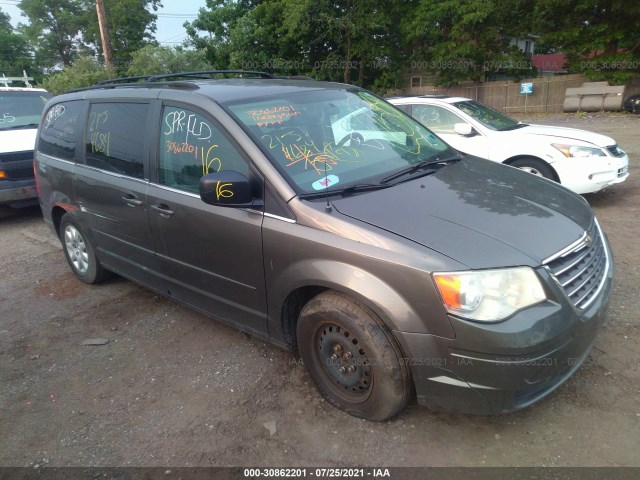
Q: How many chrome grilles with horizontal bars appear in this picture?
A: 1